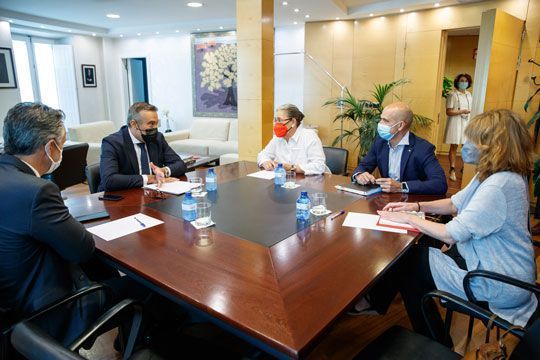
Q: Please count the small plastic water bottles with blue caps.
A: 4